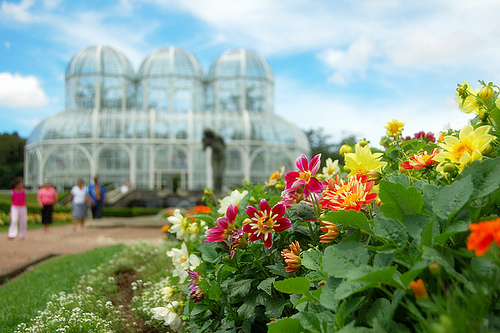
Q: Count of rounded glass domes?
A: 3